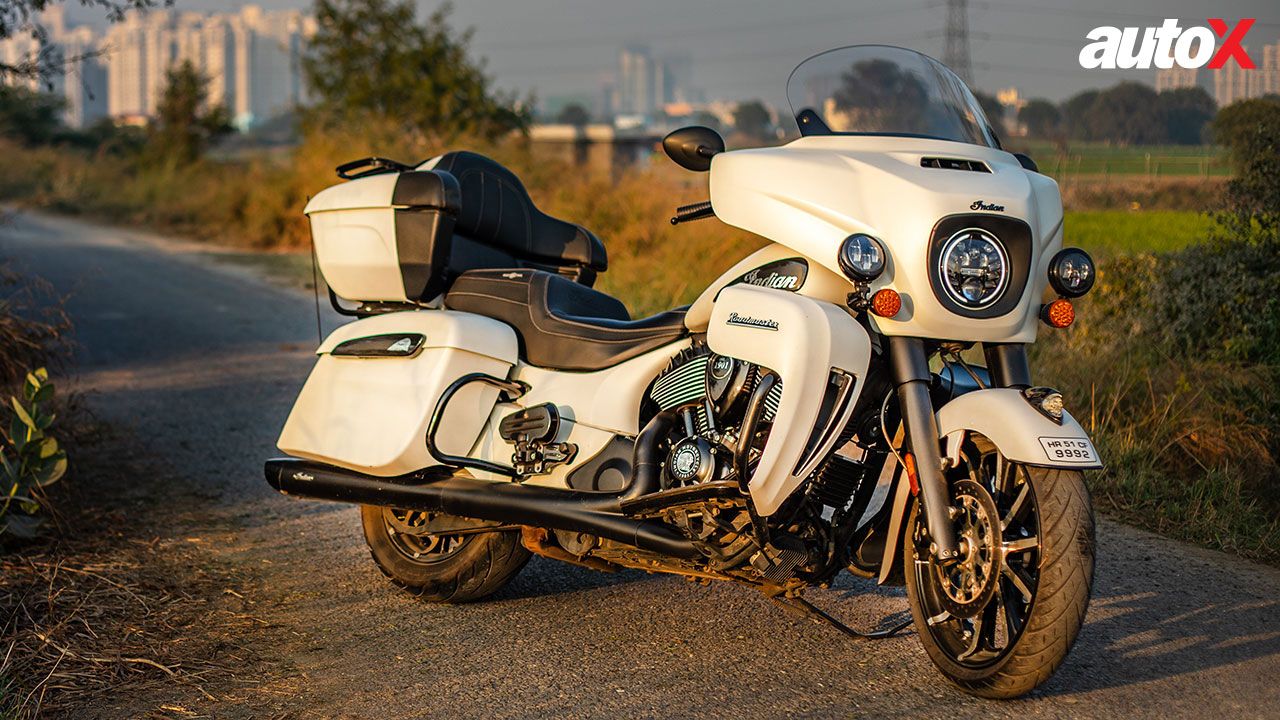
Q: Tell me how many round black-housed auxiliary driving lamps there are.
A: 2